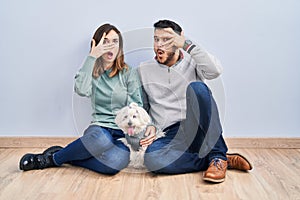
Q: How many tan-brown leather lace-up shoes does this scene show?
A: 2